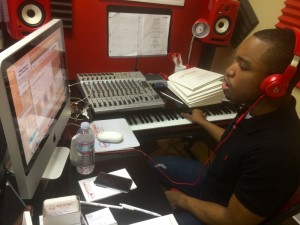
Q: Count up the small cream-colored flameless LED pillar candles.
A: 0